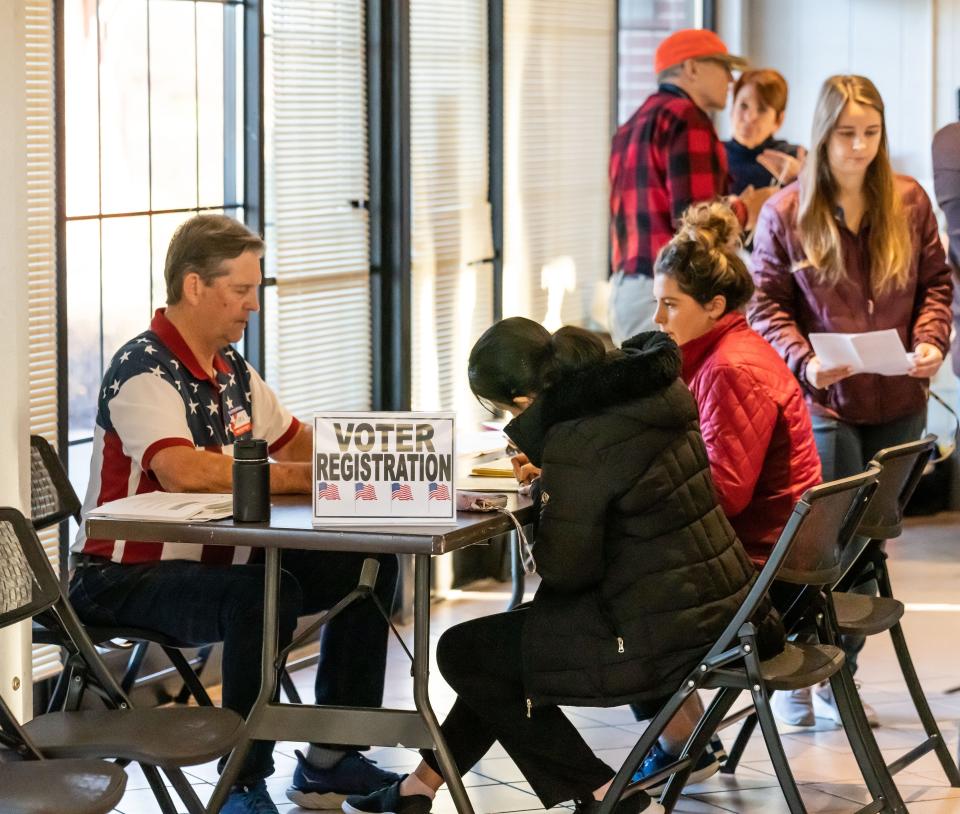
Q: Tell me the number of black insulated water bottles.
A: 1